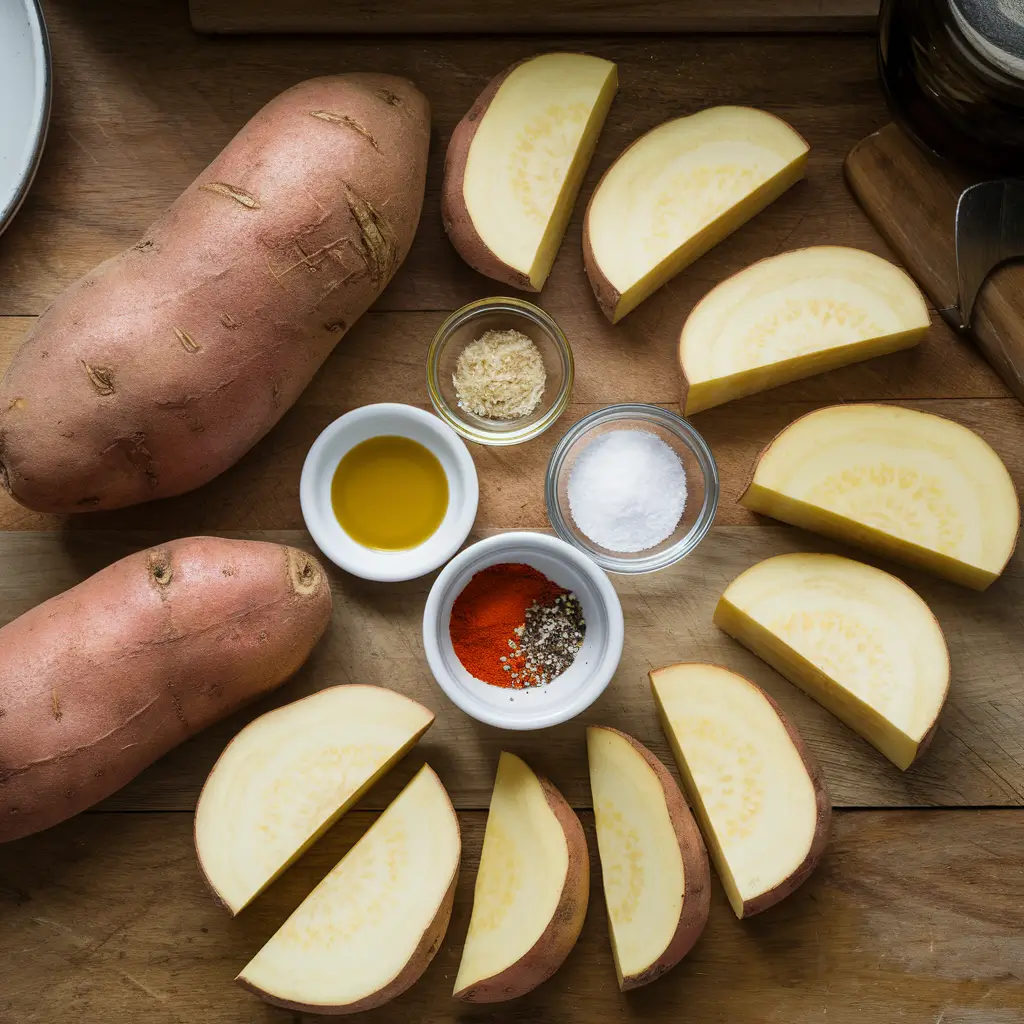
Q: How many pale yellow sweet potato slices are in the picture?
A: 10